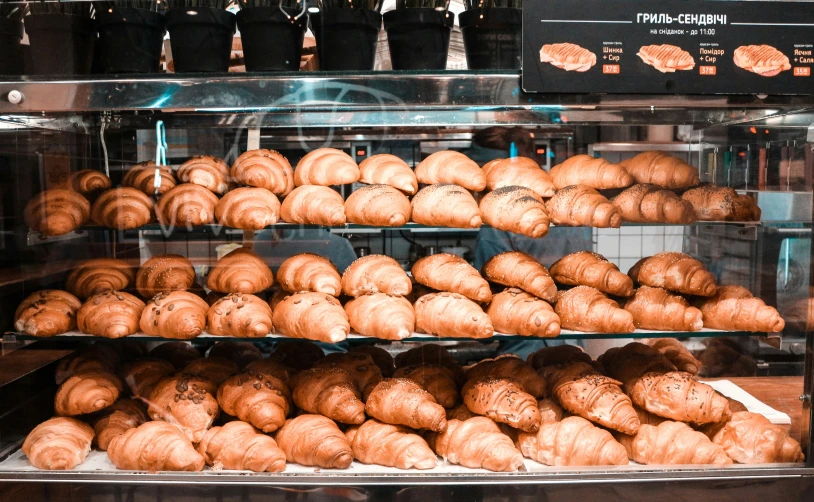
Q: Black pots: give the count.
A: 8